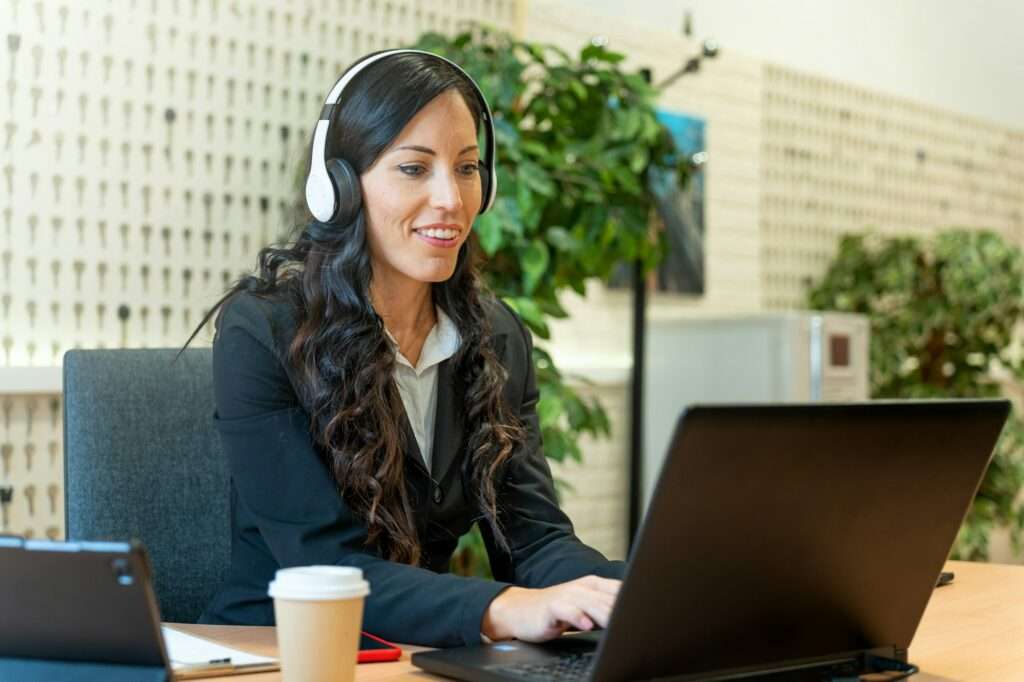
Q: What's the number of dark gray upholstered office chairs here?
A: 1